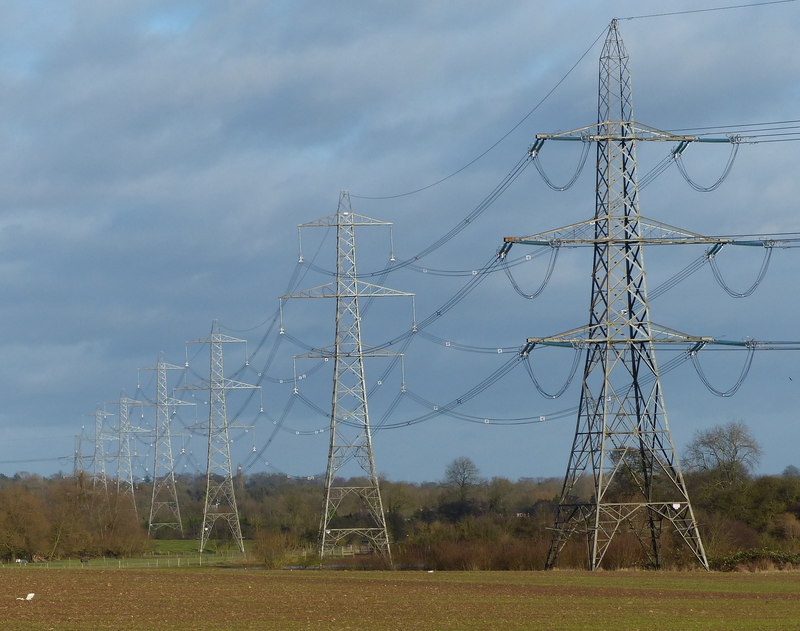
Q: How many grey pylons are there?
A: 7